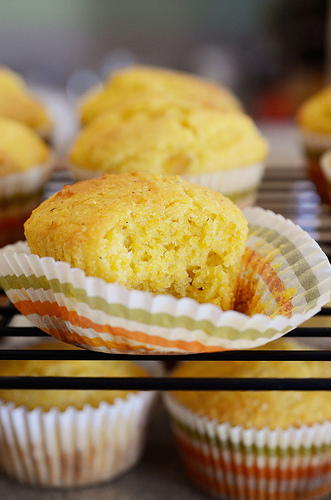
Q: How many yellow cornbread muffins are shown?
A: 8